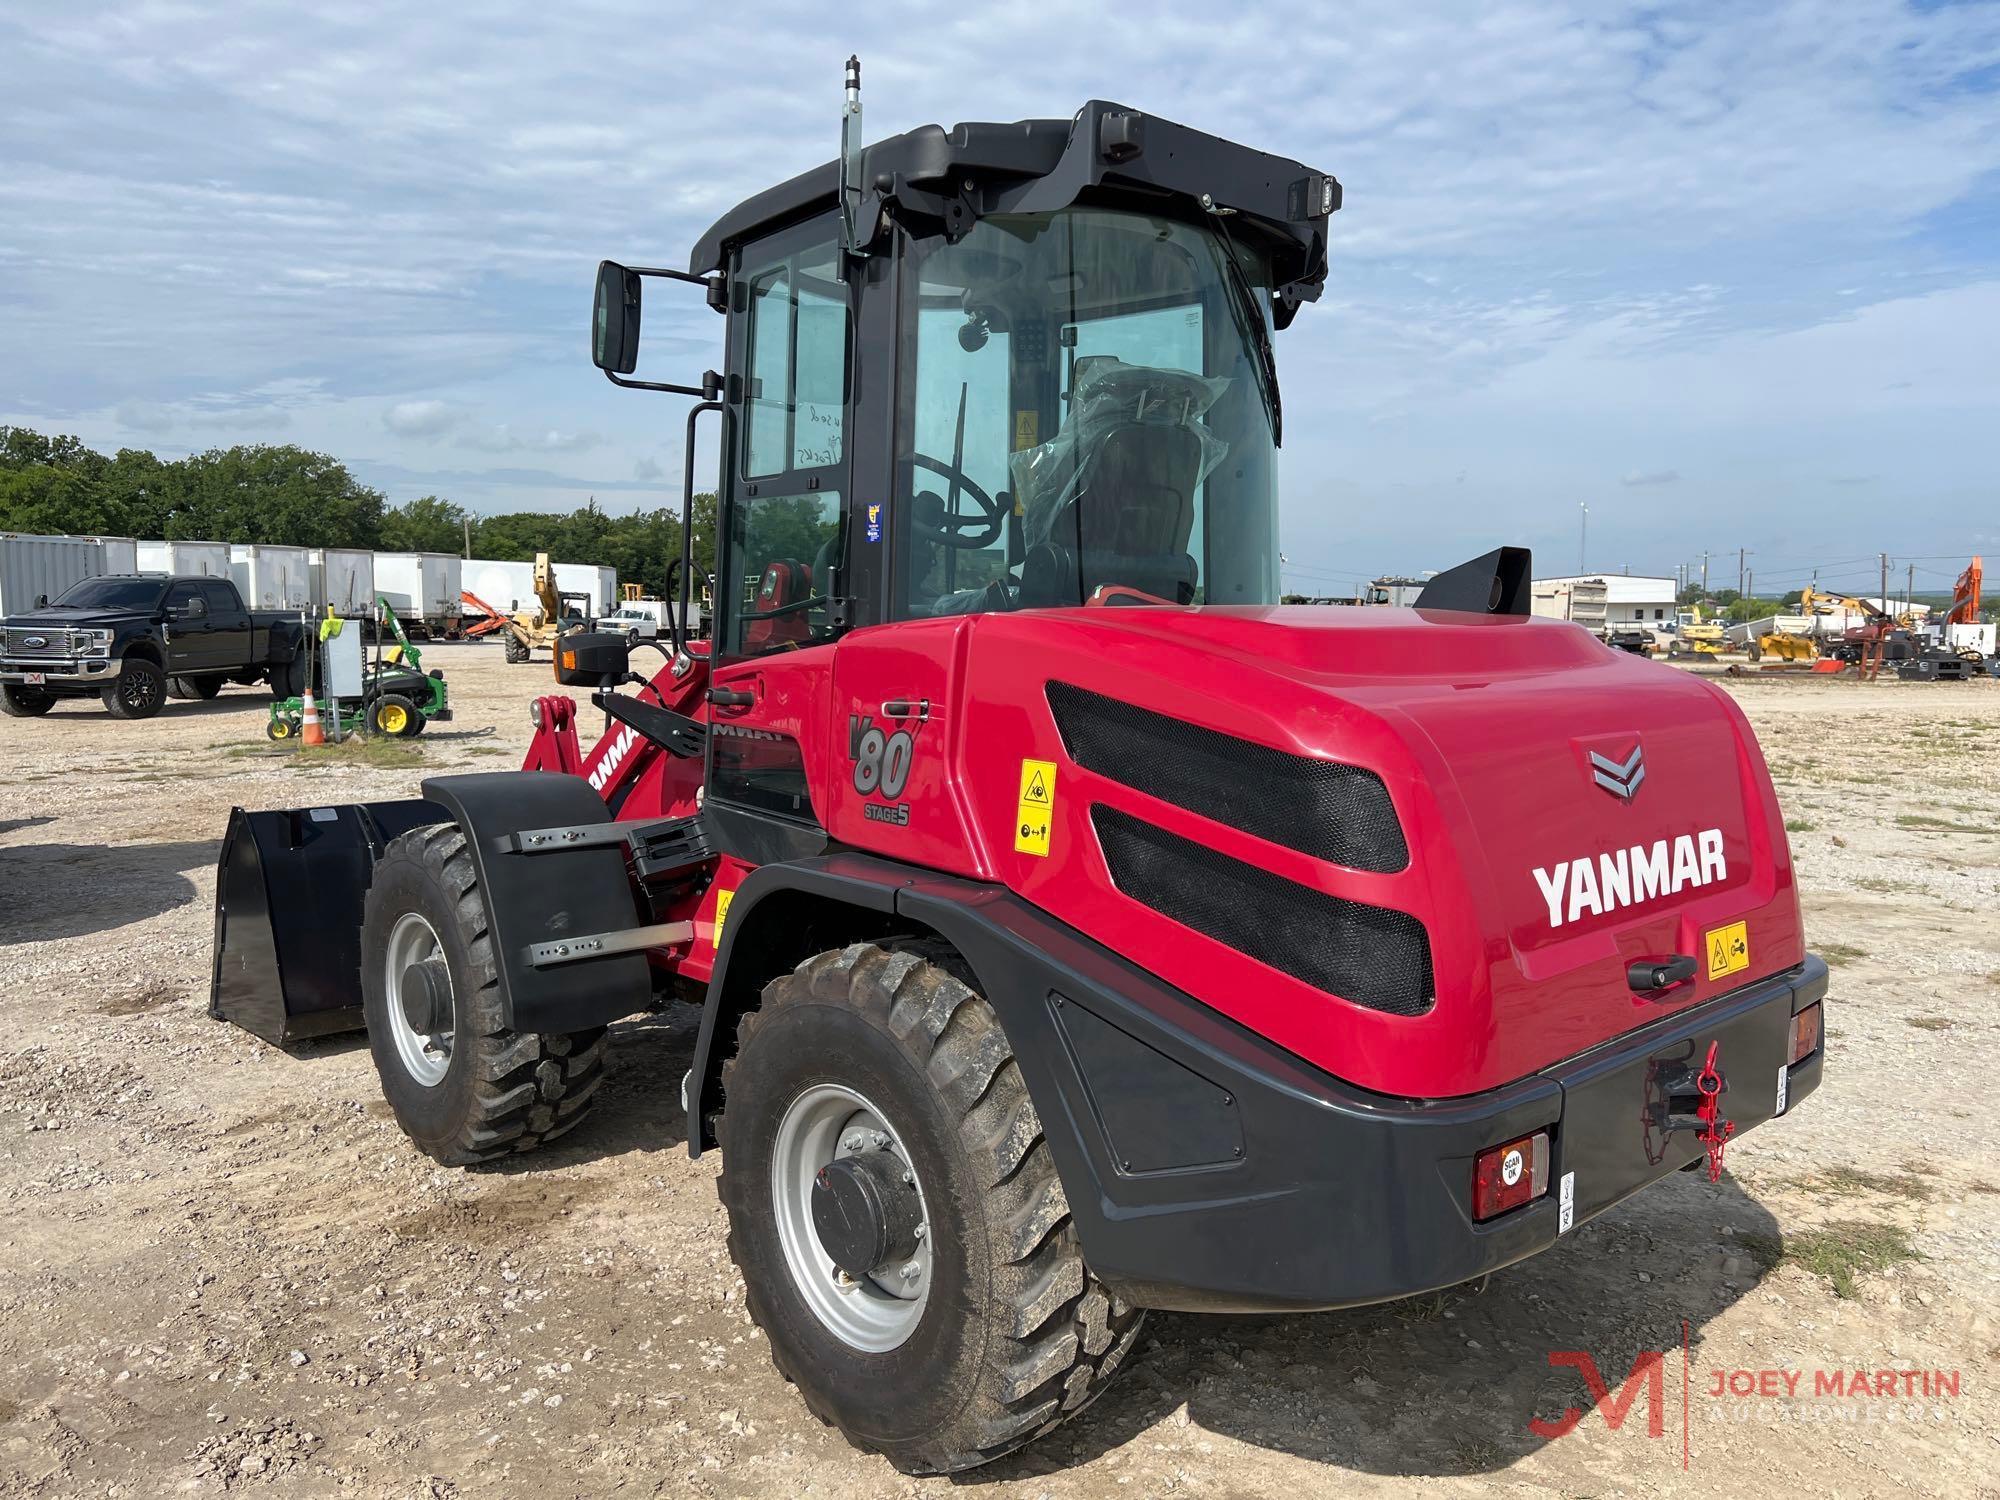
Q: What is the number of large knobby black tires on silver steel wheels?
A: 2